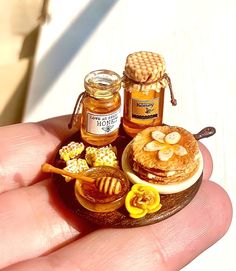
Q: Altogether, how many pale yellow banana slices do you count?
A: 5